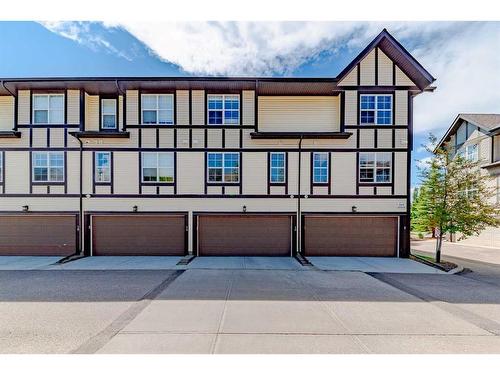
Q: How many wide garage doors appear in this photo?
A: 4